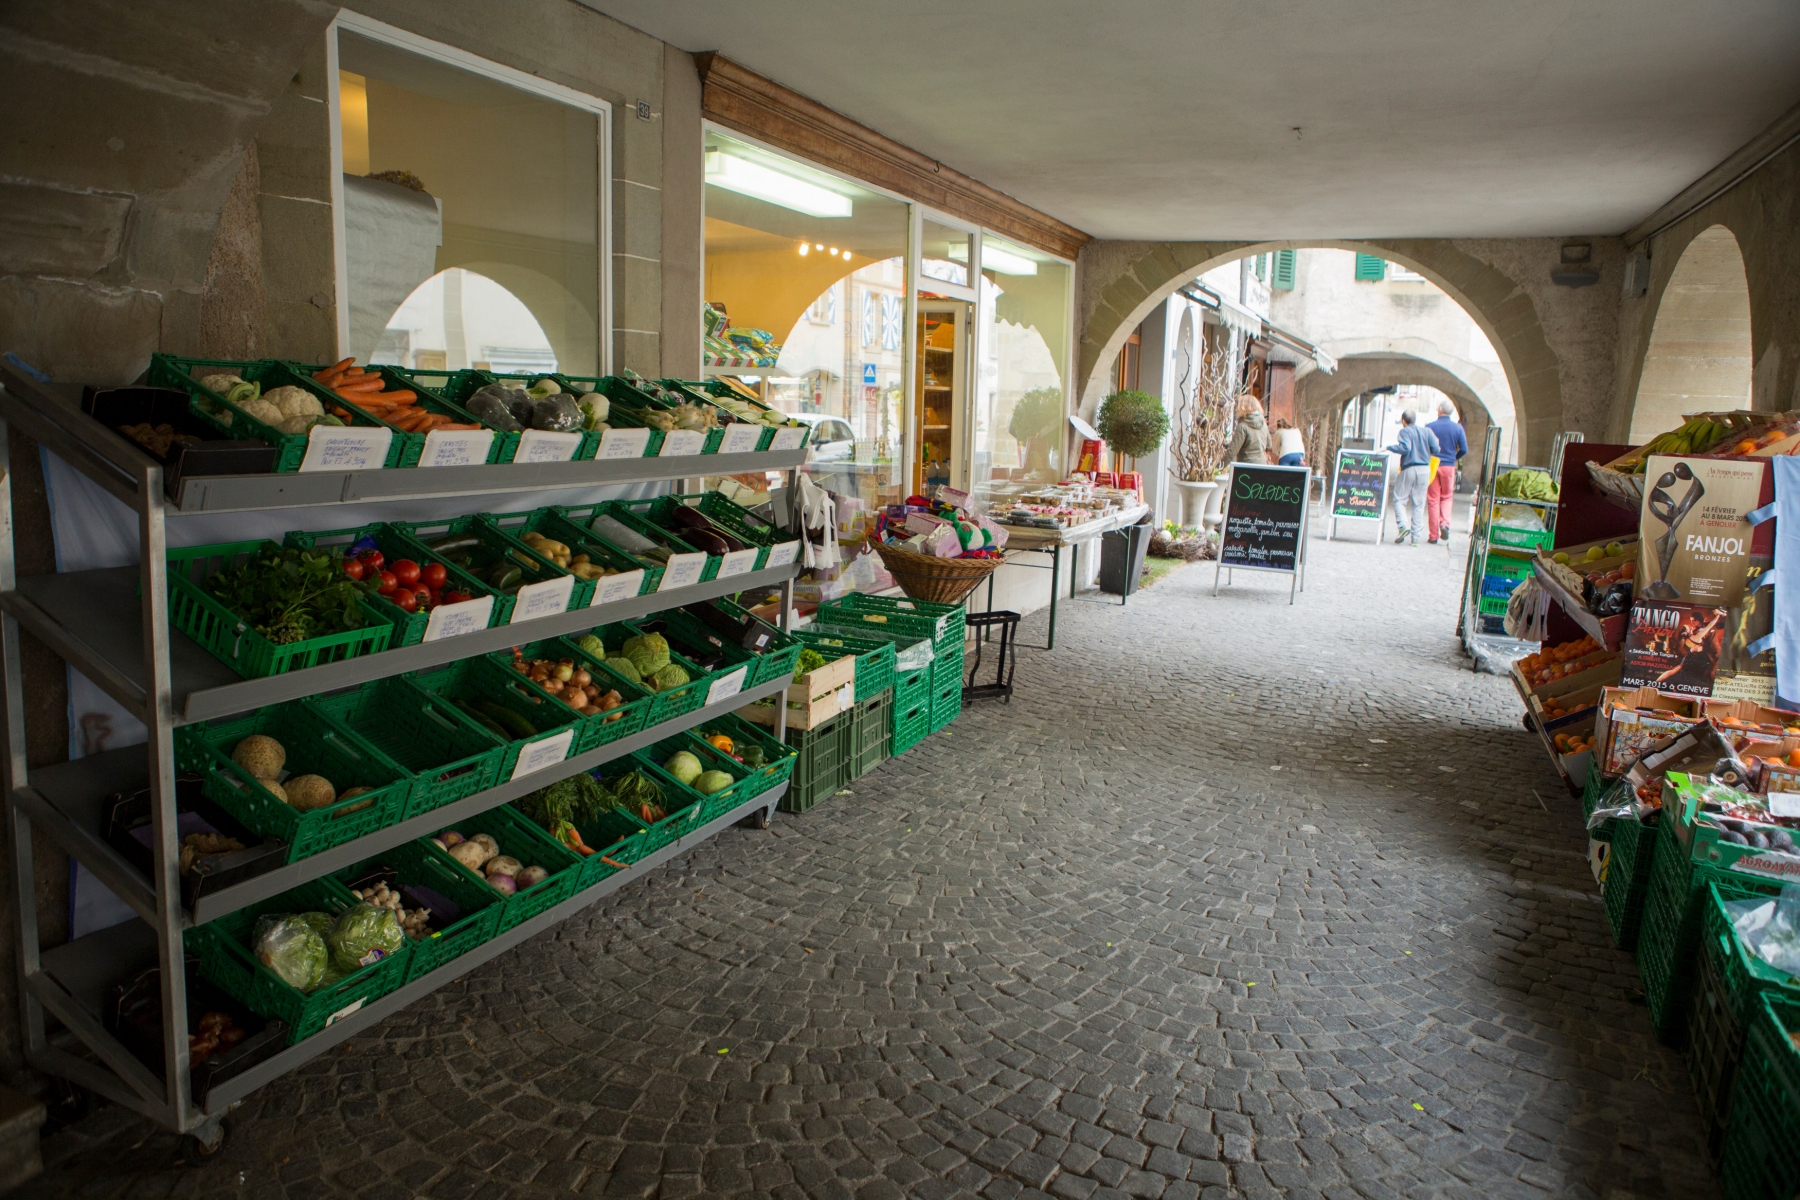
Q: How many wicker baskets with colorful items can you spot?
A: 1